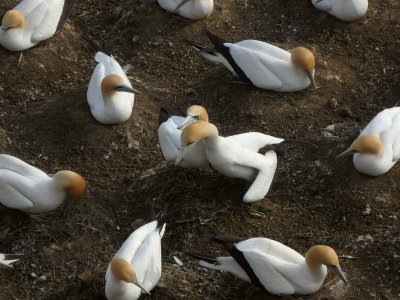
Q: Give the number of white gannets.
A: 11